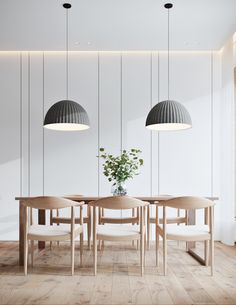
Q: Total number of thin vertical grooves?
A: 8